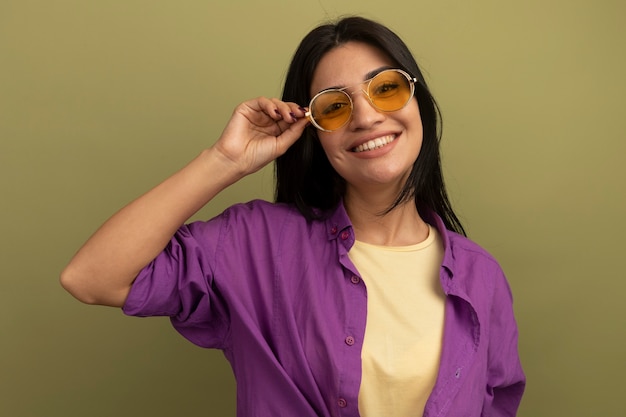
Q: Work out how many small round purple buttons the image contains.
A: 5